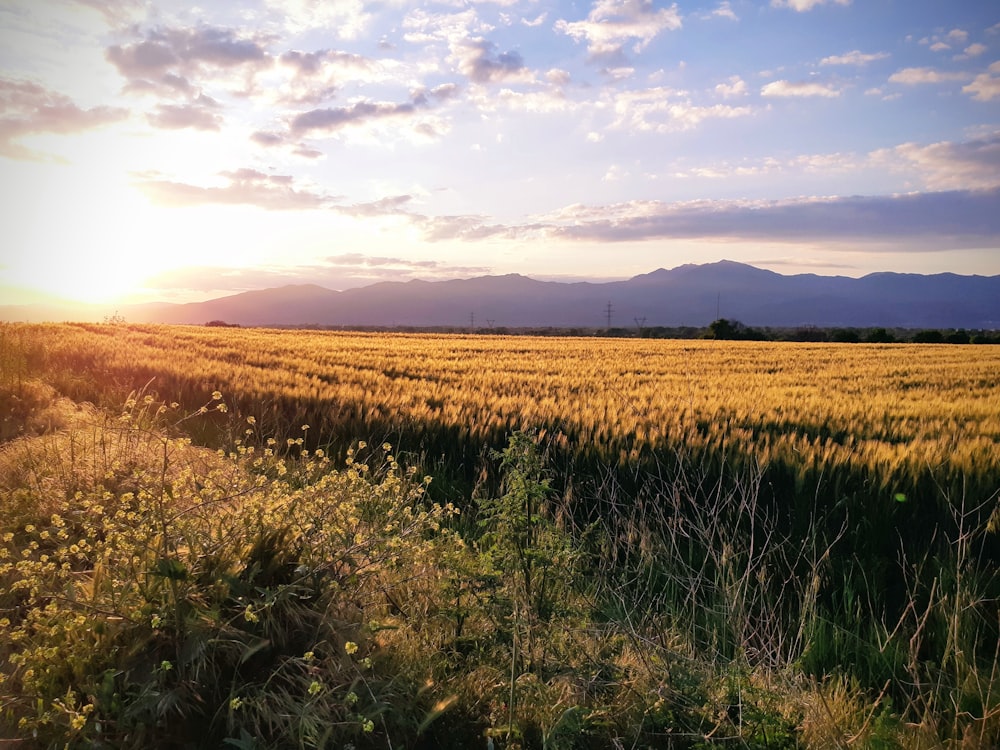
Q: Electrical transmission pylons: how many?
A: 4